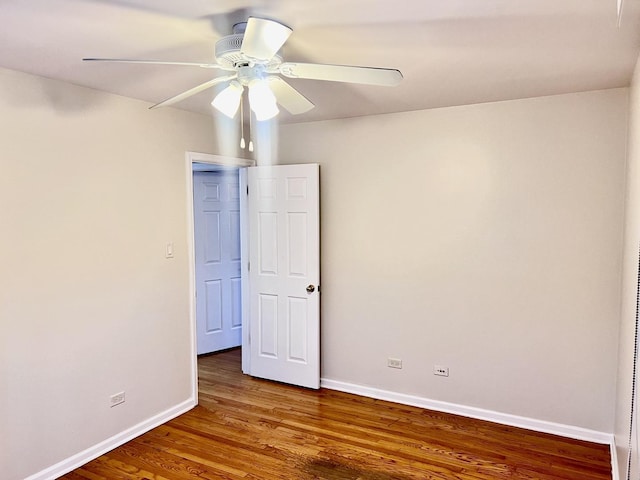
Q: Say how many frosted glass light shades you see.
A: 3